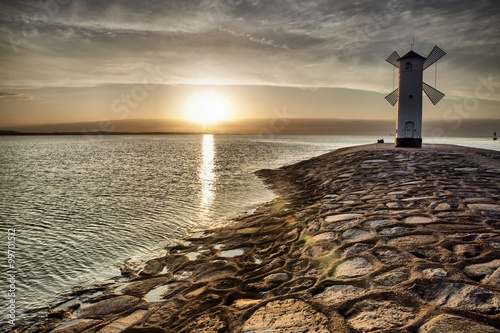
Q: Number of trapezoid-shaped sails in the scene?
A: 4